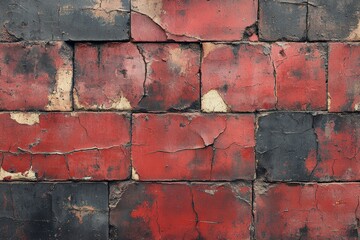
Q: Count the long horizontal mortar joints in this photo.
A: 3